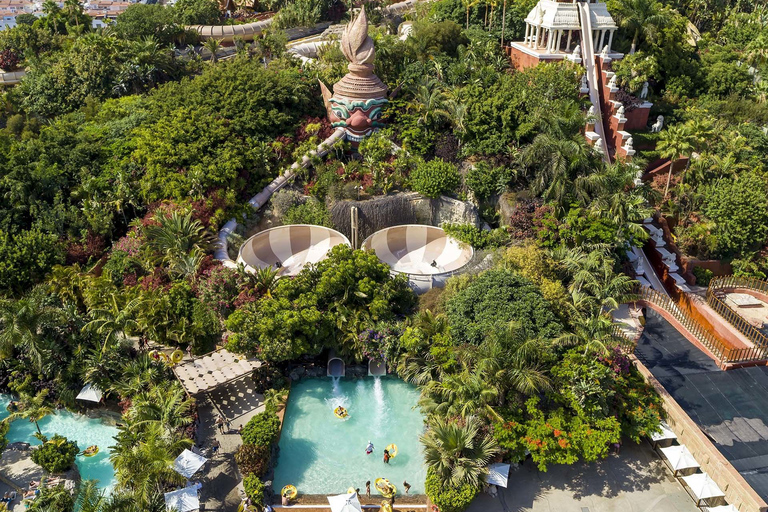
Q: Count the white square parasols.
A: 9